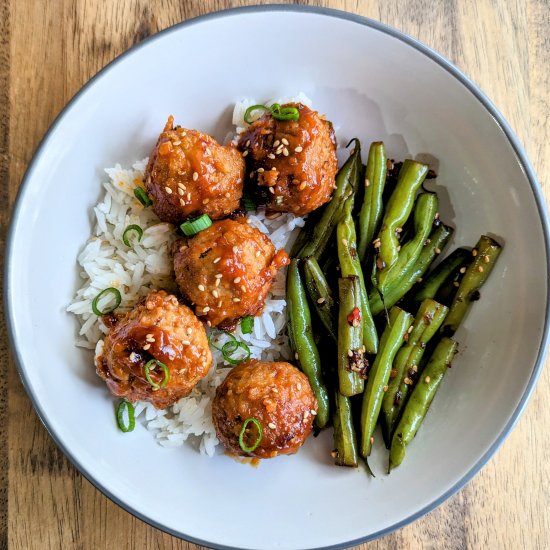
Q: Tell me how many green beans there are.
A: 15